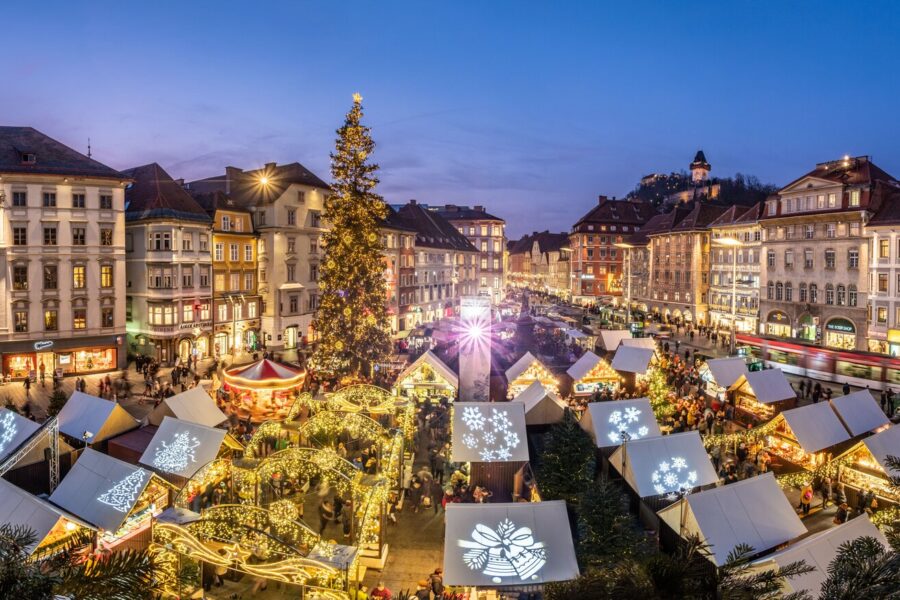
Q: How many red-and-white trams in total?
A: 1